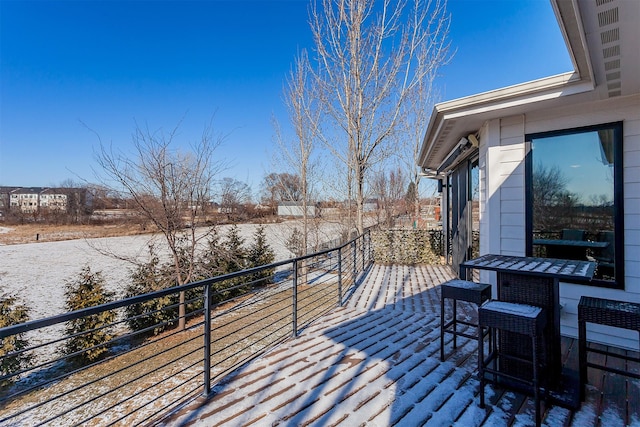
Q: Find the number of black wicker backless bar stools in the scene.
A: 3